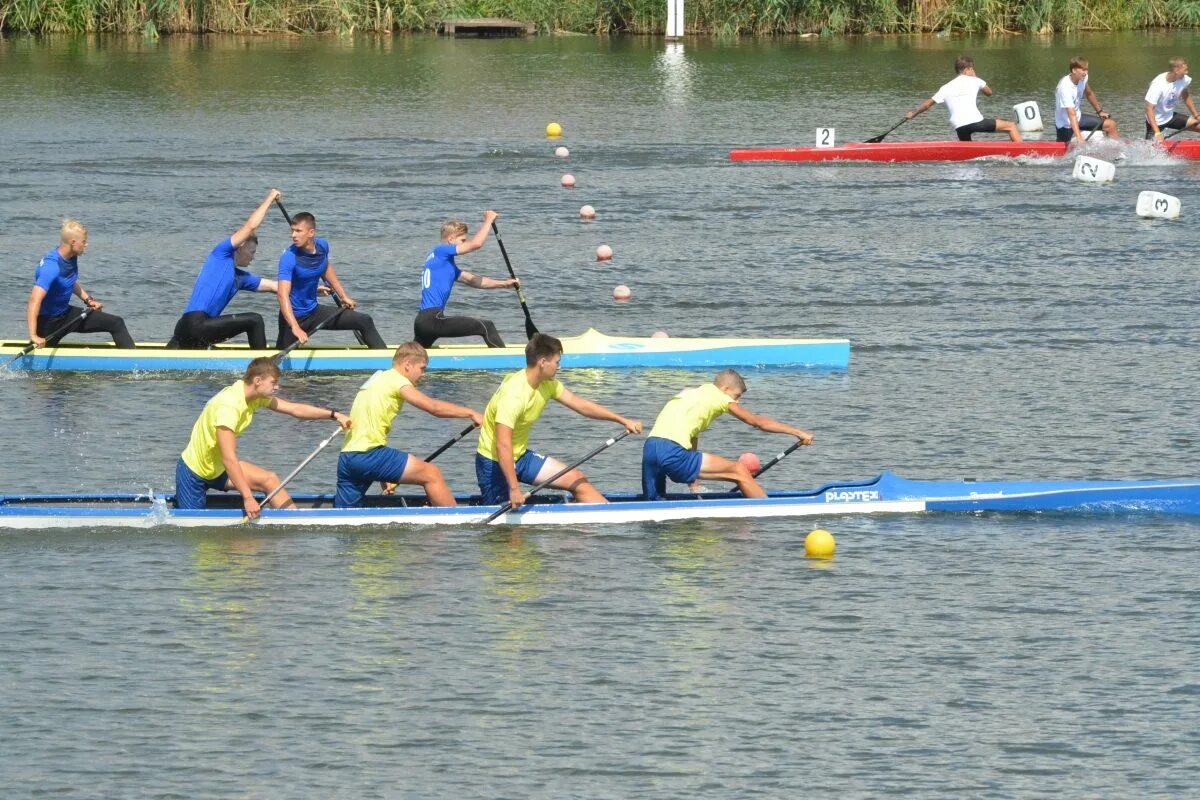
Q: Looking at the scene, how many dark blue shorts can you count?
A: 4